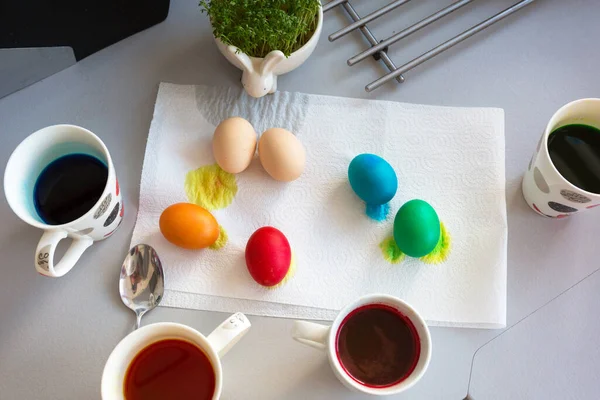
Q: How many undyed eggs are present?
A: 2